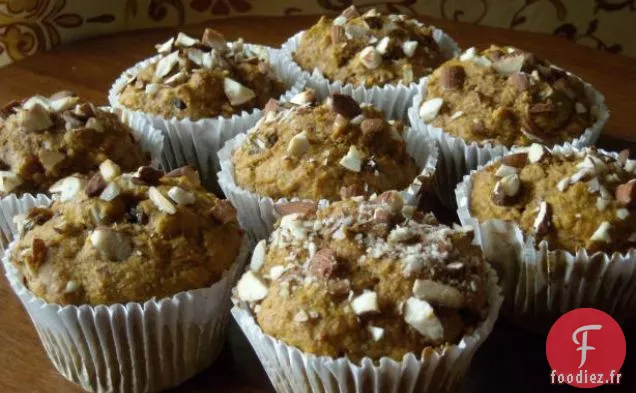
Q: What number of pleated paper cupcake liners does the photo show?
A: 8